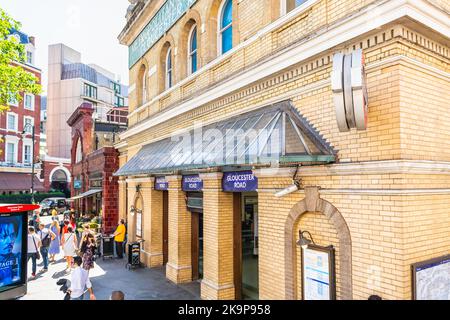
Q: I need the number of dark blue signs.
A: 3